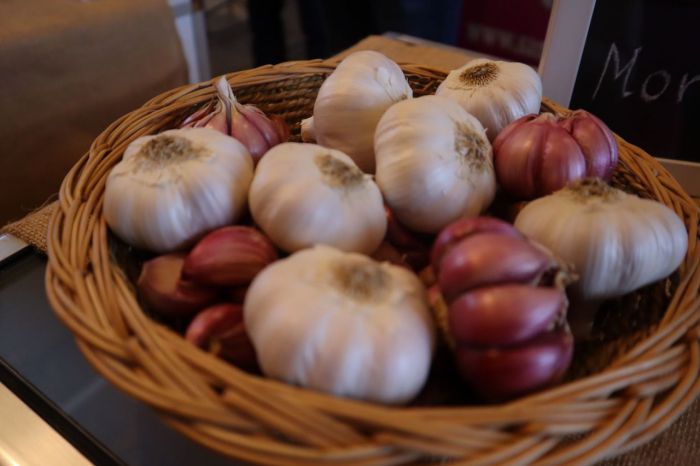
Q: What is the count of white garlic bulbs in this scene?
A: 7